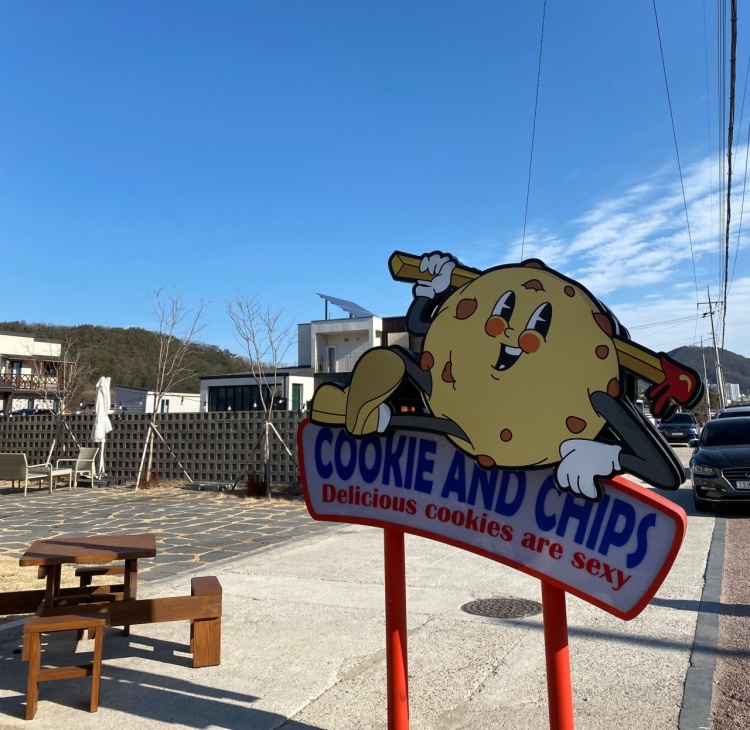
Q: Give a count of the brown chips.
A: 12